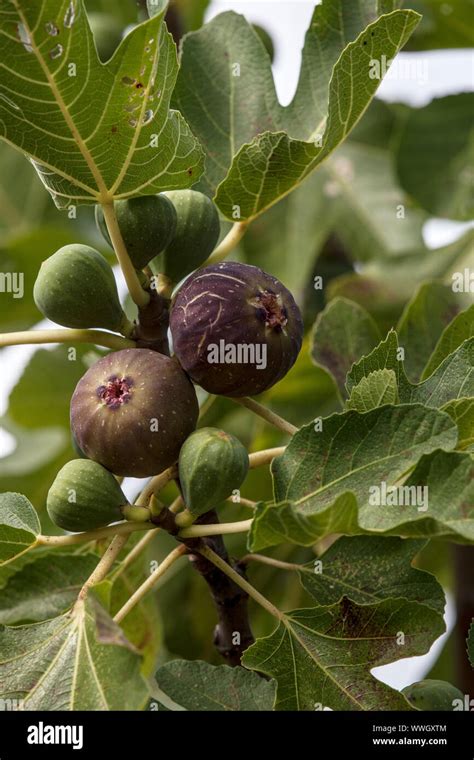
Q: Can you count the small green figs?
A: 5